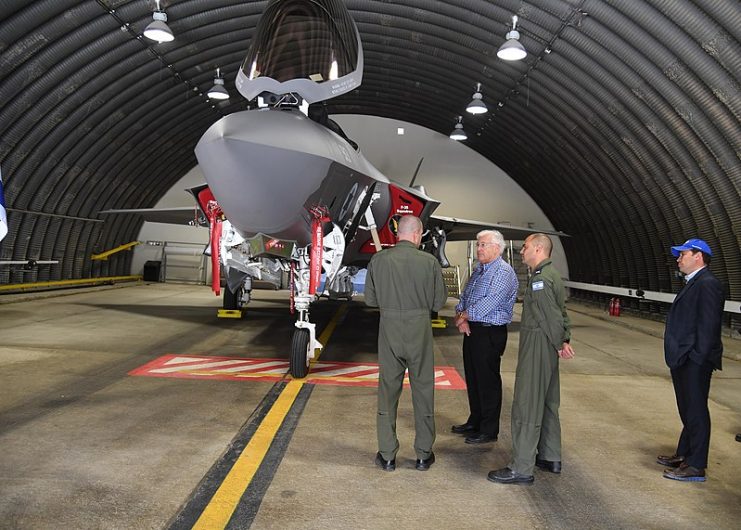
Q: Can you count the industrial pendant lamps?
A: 5